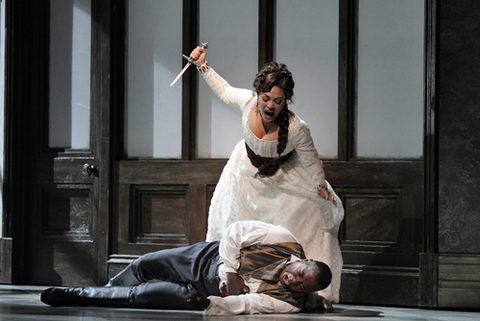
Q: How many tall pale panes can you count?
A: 5